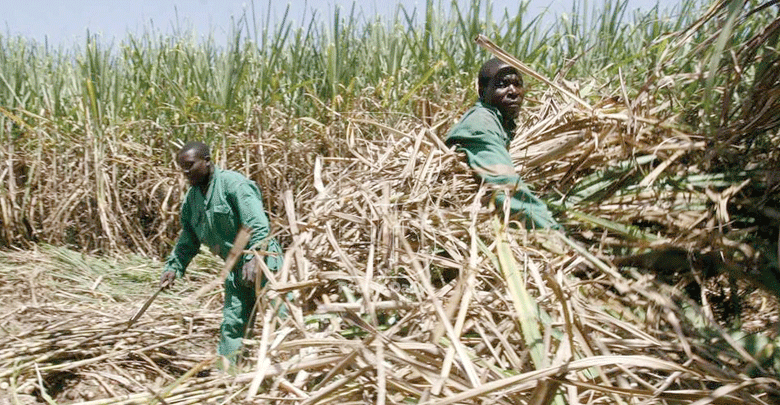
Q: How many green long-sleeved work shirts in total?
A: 2